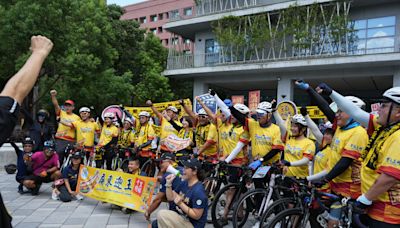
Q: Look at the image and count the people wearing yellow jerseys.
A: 15